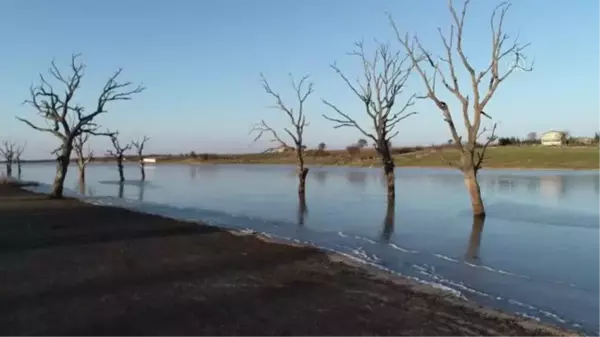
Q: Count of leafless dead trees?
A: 9